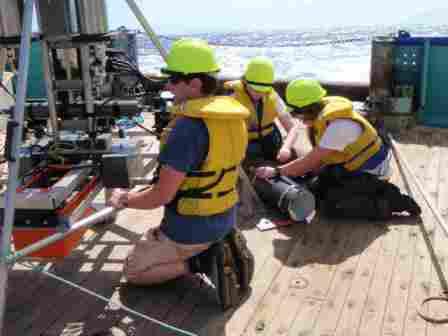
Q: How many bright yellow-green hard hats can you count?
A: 3